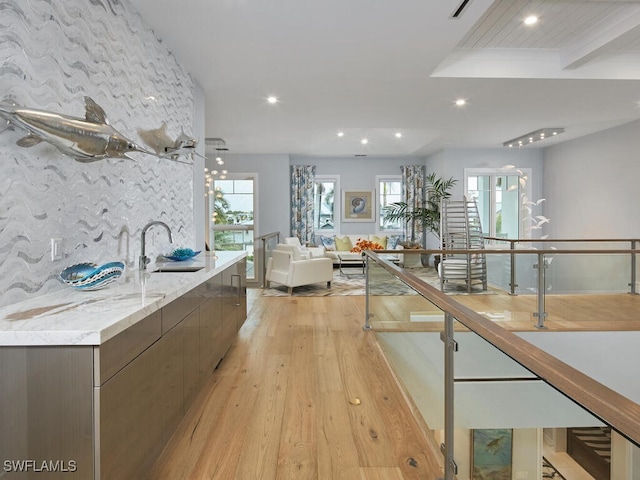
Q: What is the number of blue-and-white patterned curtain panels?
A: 2